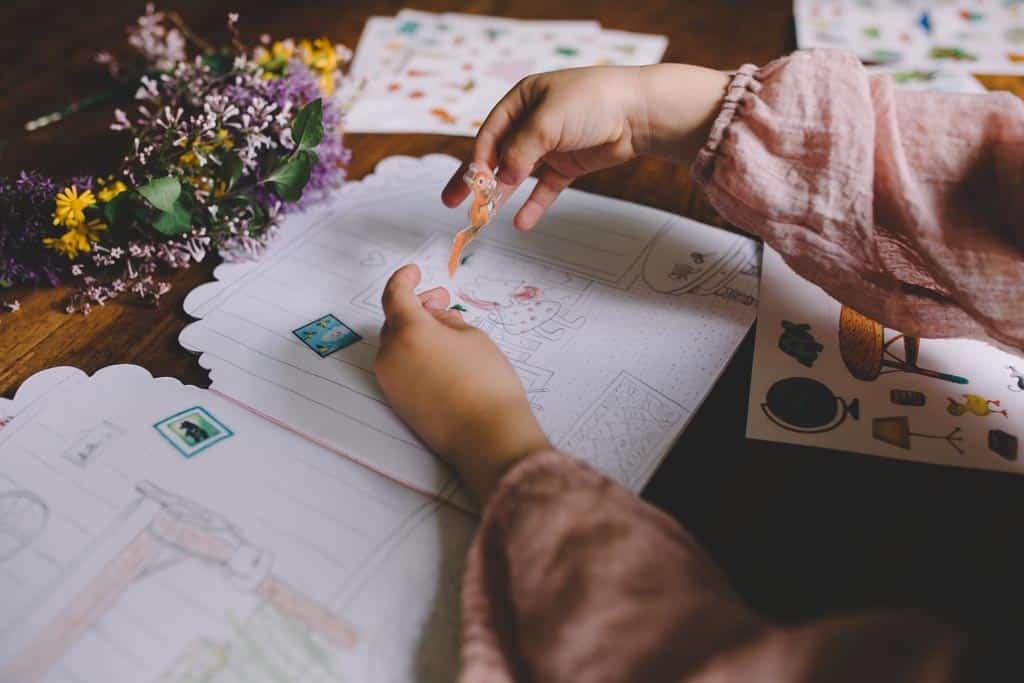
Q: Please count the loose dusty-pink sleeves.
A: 2